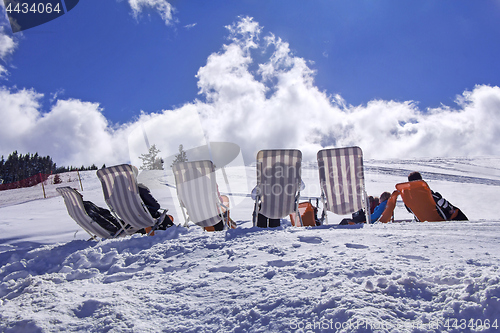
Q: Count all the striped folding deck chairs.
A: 5